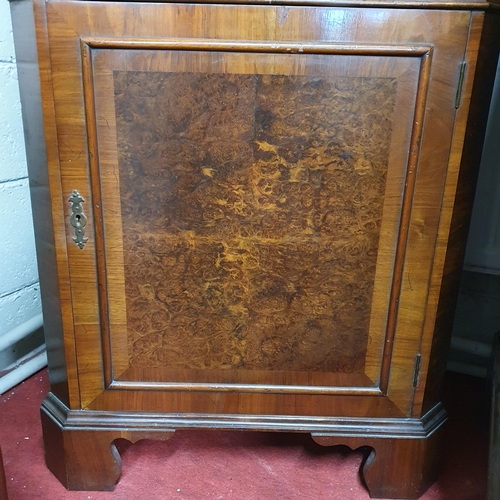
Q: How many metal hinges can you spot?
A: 2